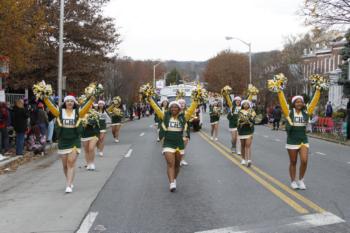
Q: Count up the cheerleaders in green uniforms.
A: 11